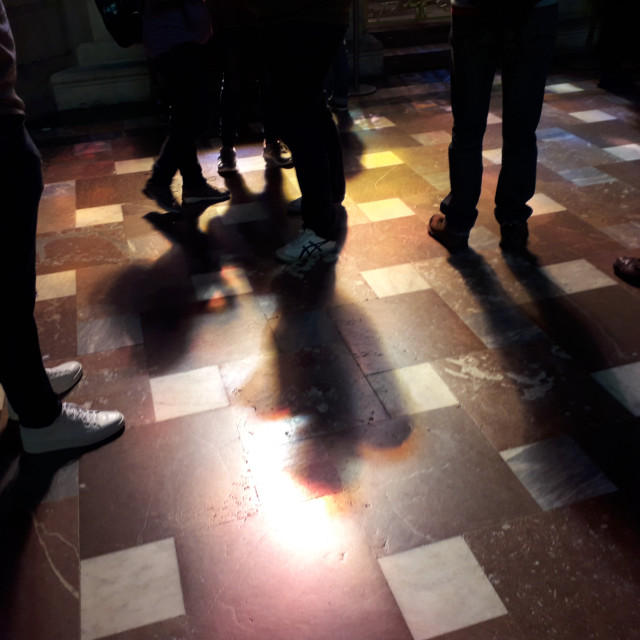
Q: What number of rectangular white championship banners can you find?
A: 0